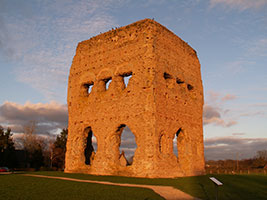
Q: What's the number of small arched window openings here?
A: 6